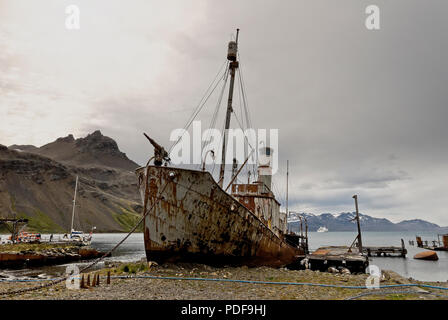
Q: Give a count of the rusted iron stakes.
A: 5